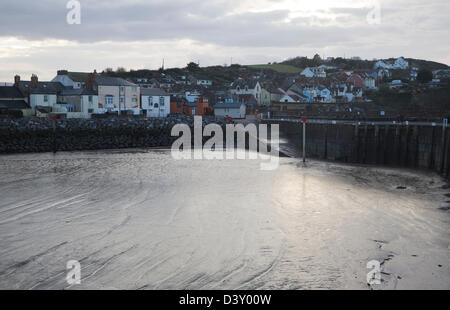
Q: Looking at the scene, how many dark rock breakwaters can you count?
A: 1